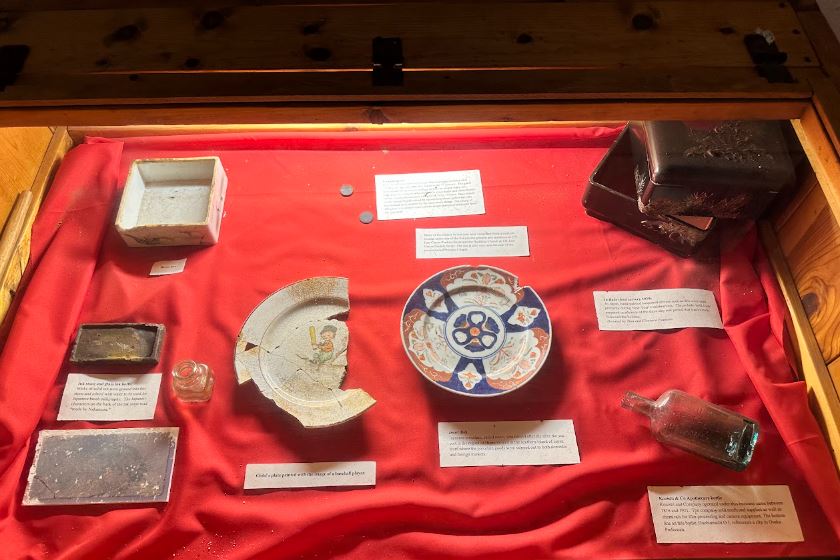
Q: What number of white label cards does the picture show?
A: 8